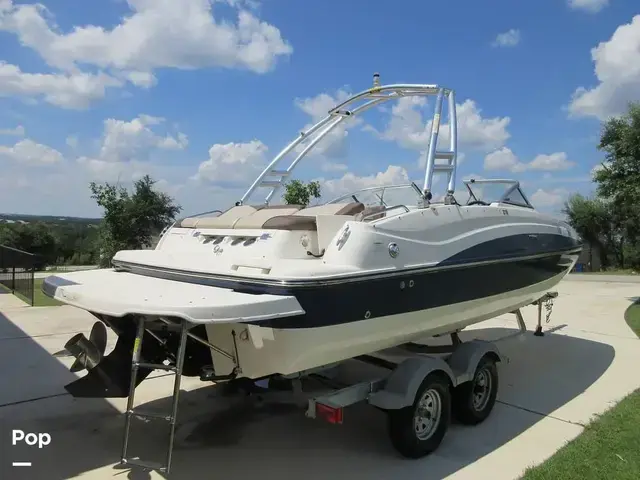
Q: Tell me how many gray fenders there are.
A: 2